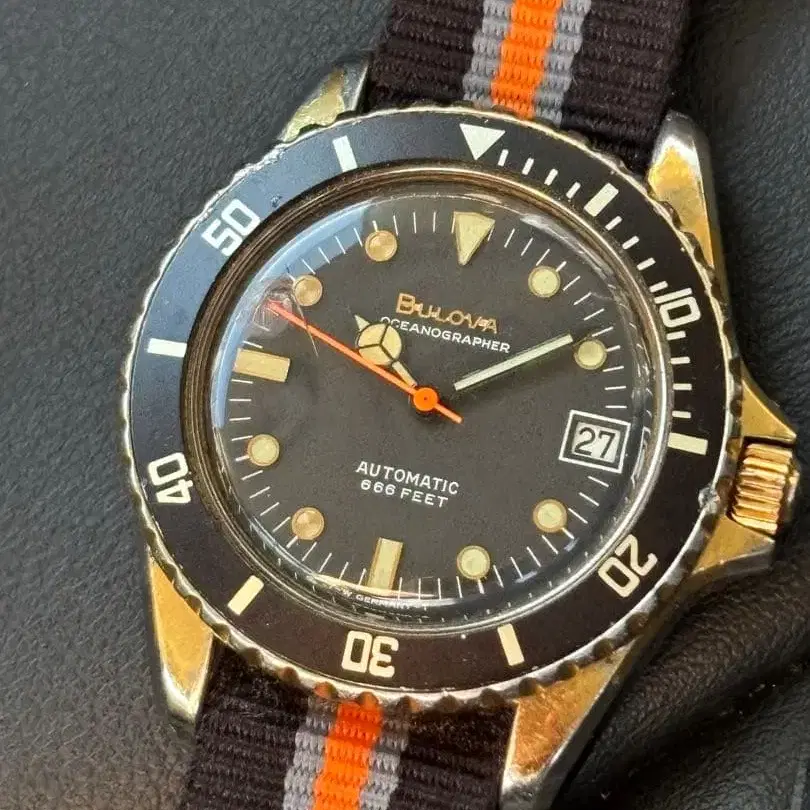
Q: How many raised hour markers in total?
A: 11